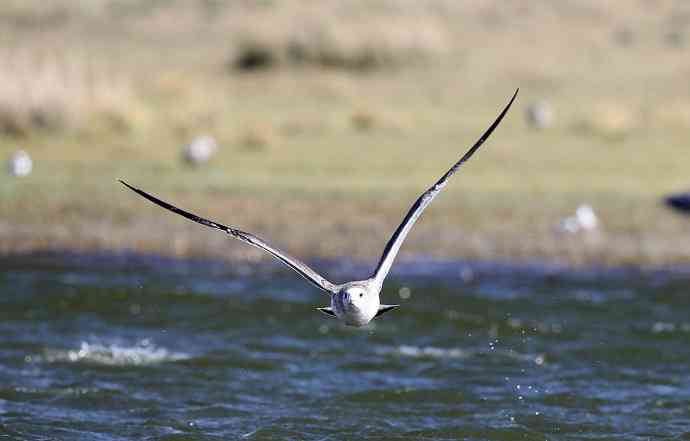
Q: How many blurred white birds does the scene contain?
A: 4